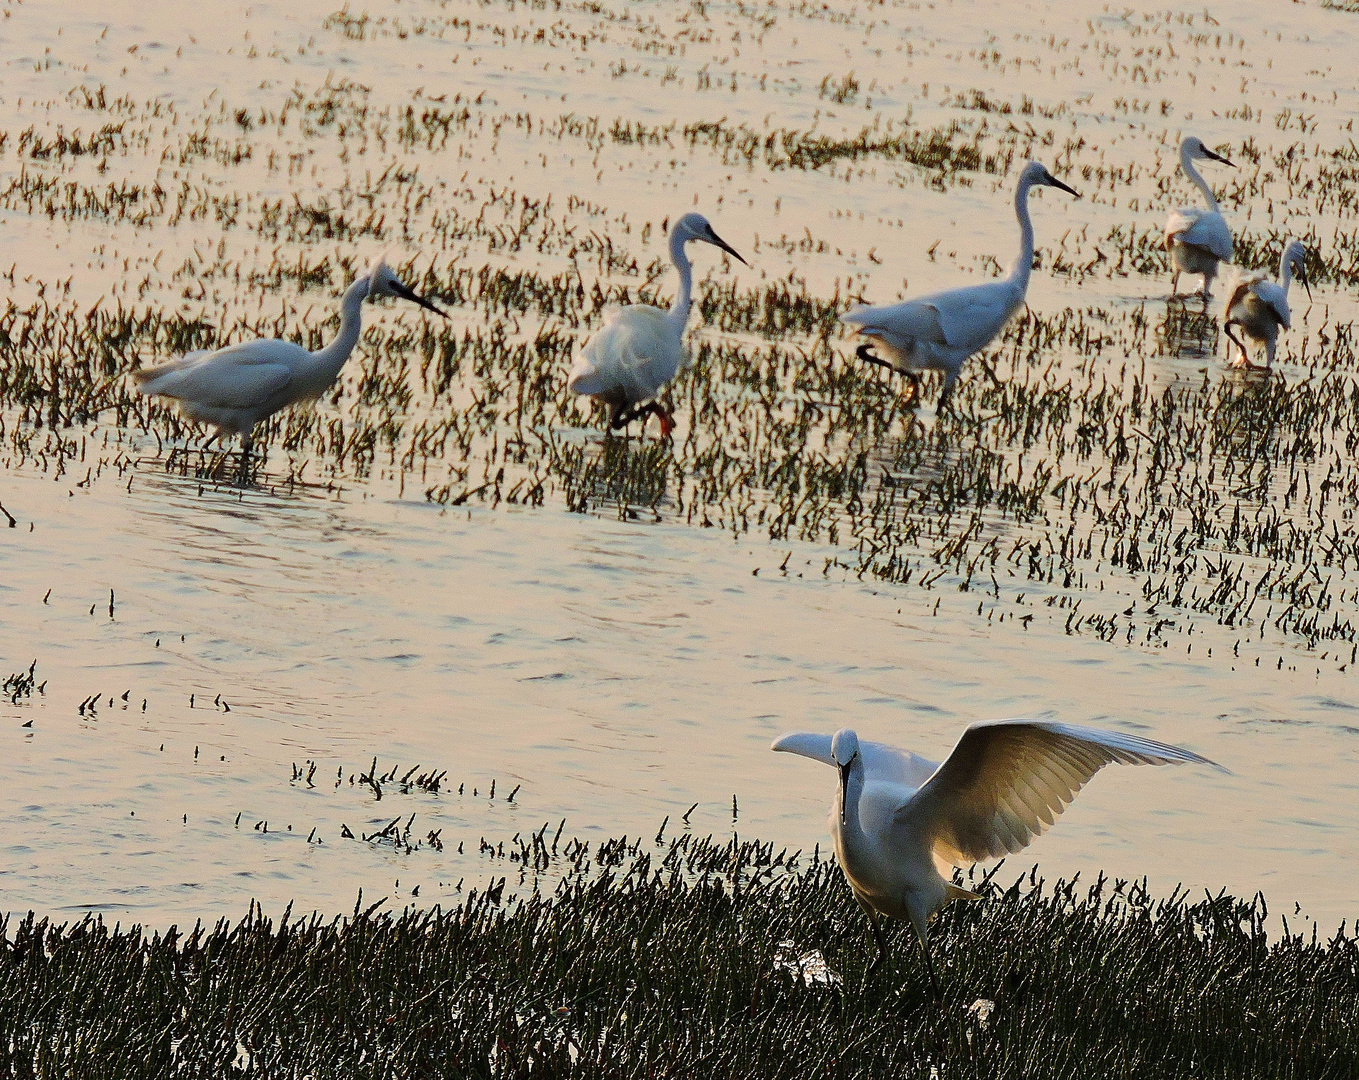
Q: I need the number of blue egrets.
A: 0